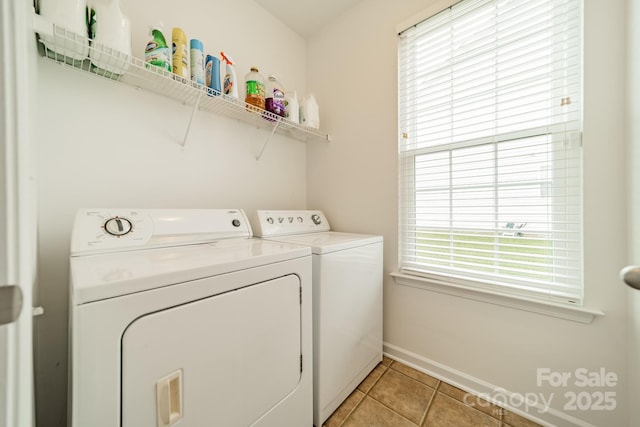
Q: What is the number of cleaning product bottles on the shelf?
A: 11